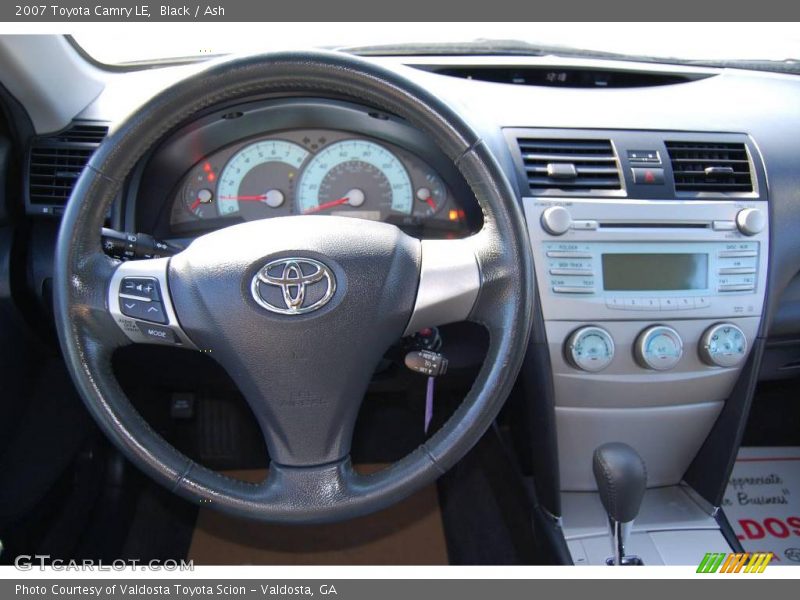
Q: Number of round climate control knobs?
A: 3